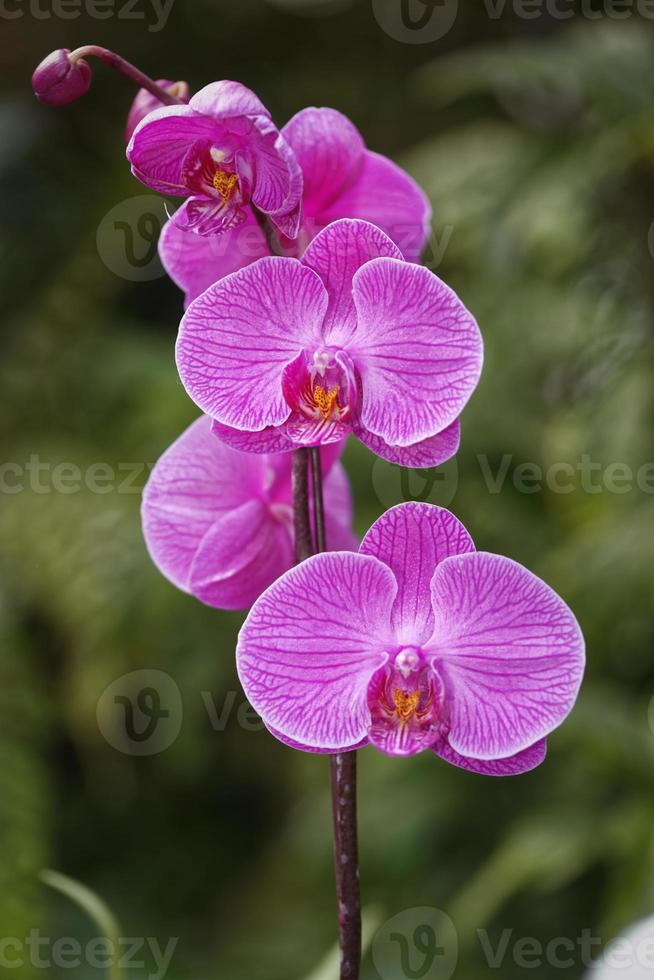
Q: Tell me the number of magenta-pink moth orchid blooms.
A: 5